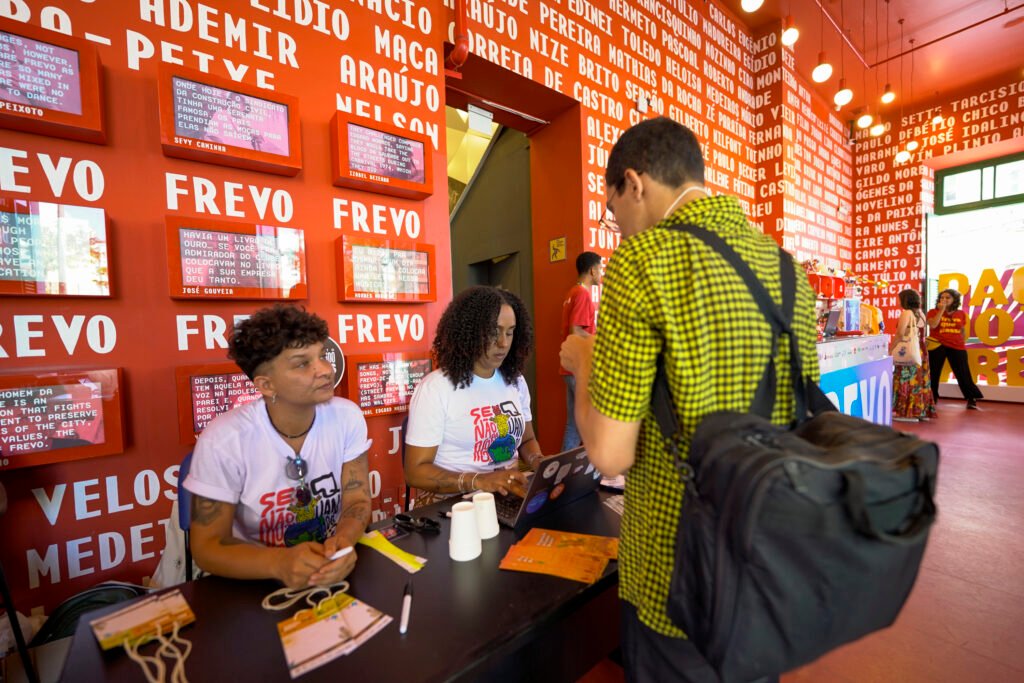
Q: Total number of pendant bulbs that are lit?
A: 10